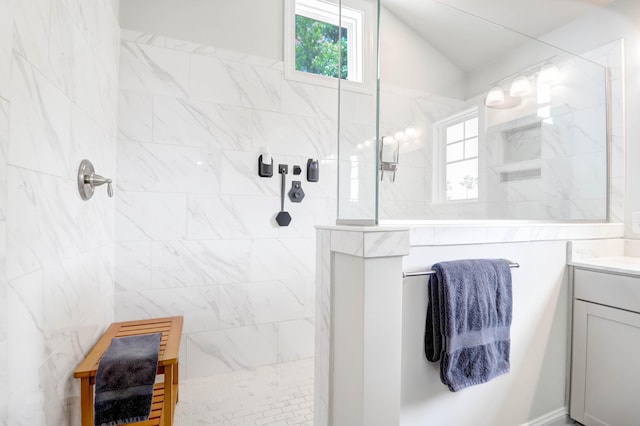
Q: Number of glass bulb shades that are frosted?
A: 3